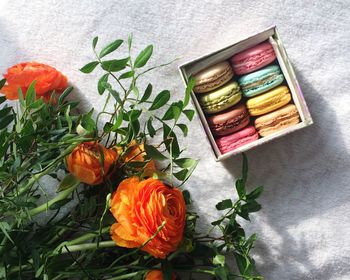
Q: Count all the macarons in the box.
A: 8